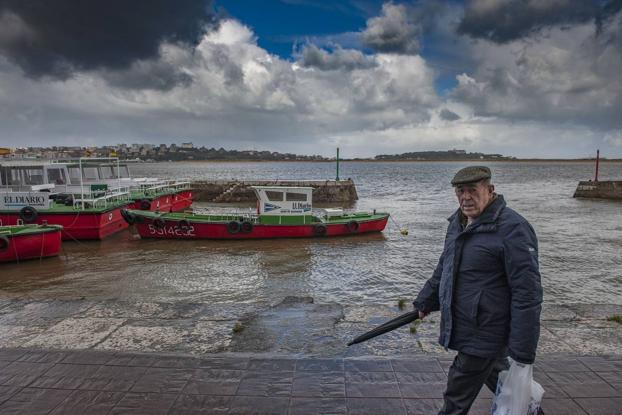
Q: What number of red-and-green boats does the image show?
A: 4